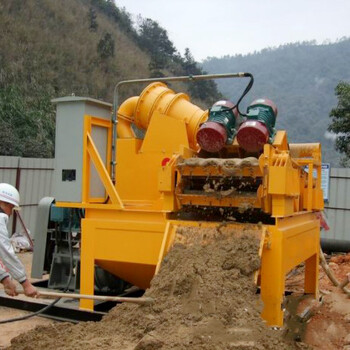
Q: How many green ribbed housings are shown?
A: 2